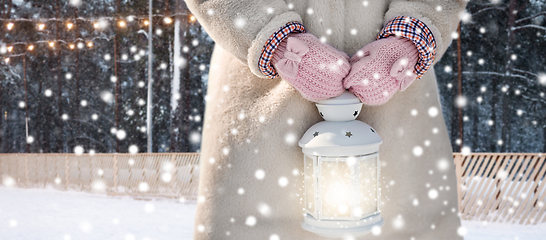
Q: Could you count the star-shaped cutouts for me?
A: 5